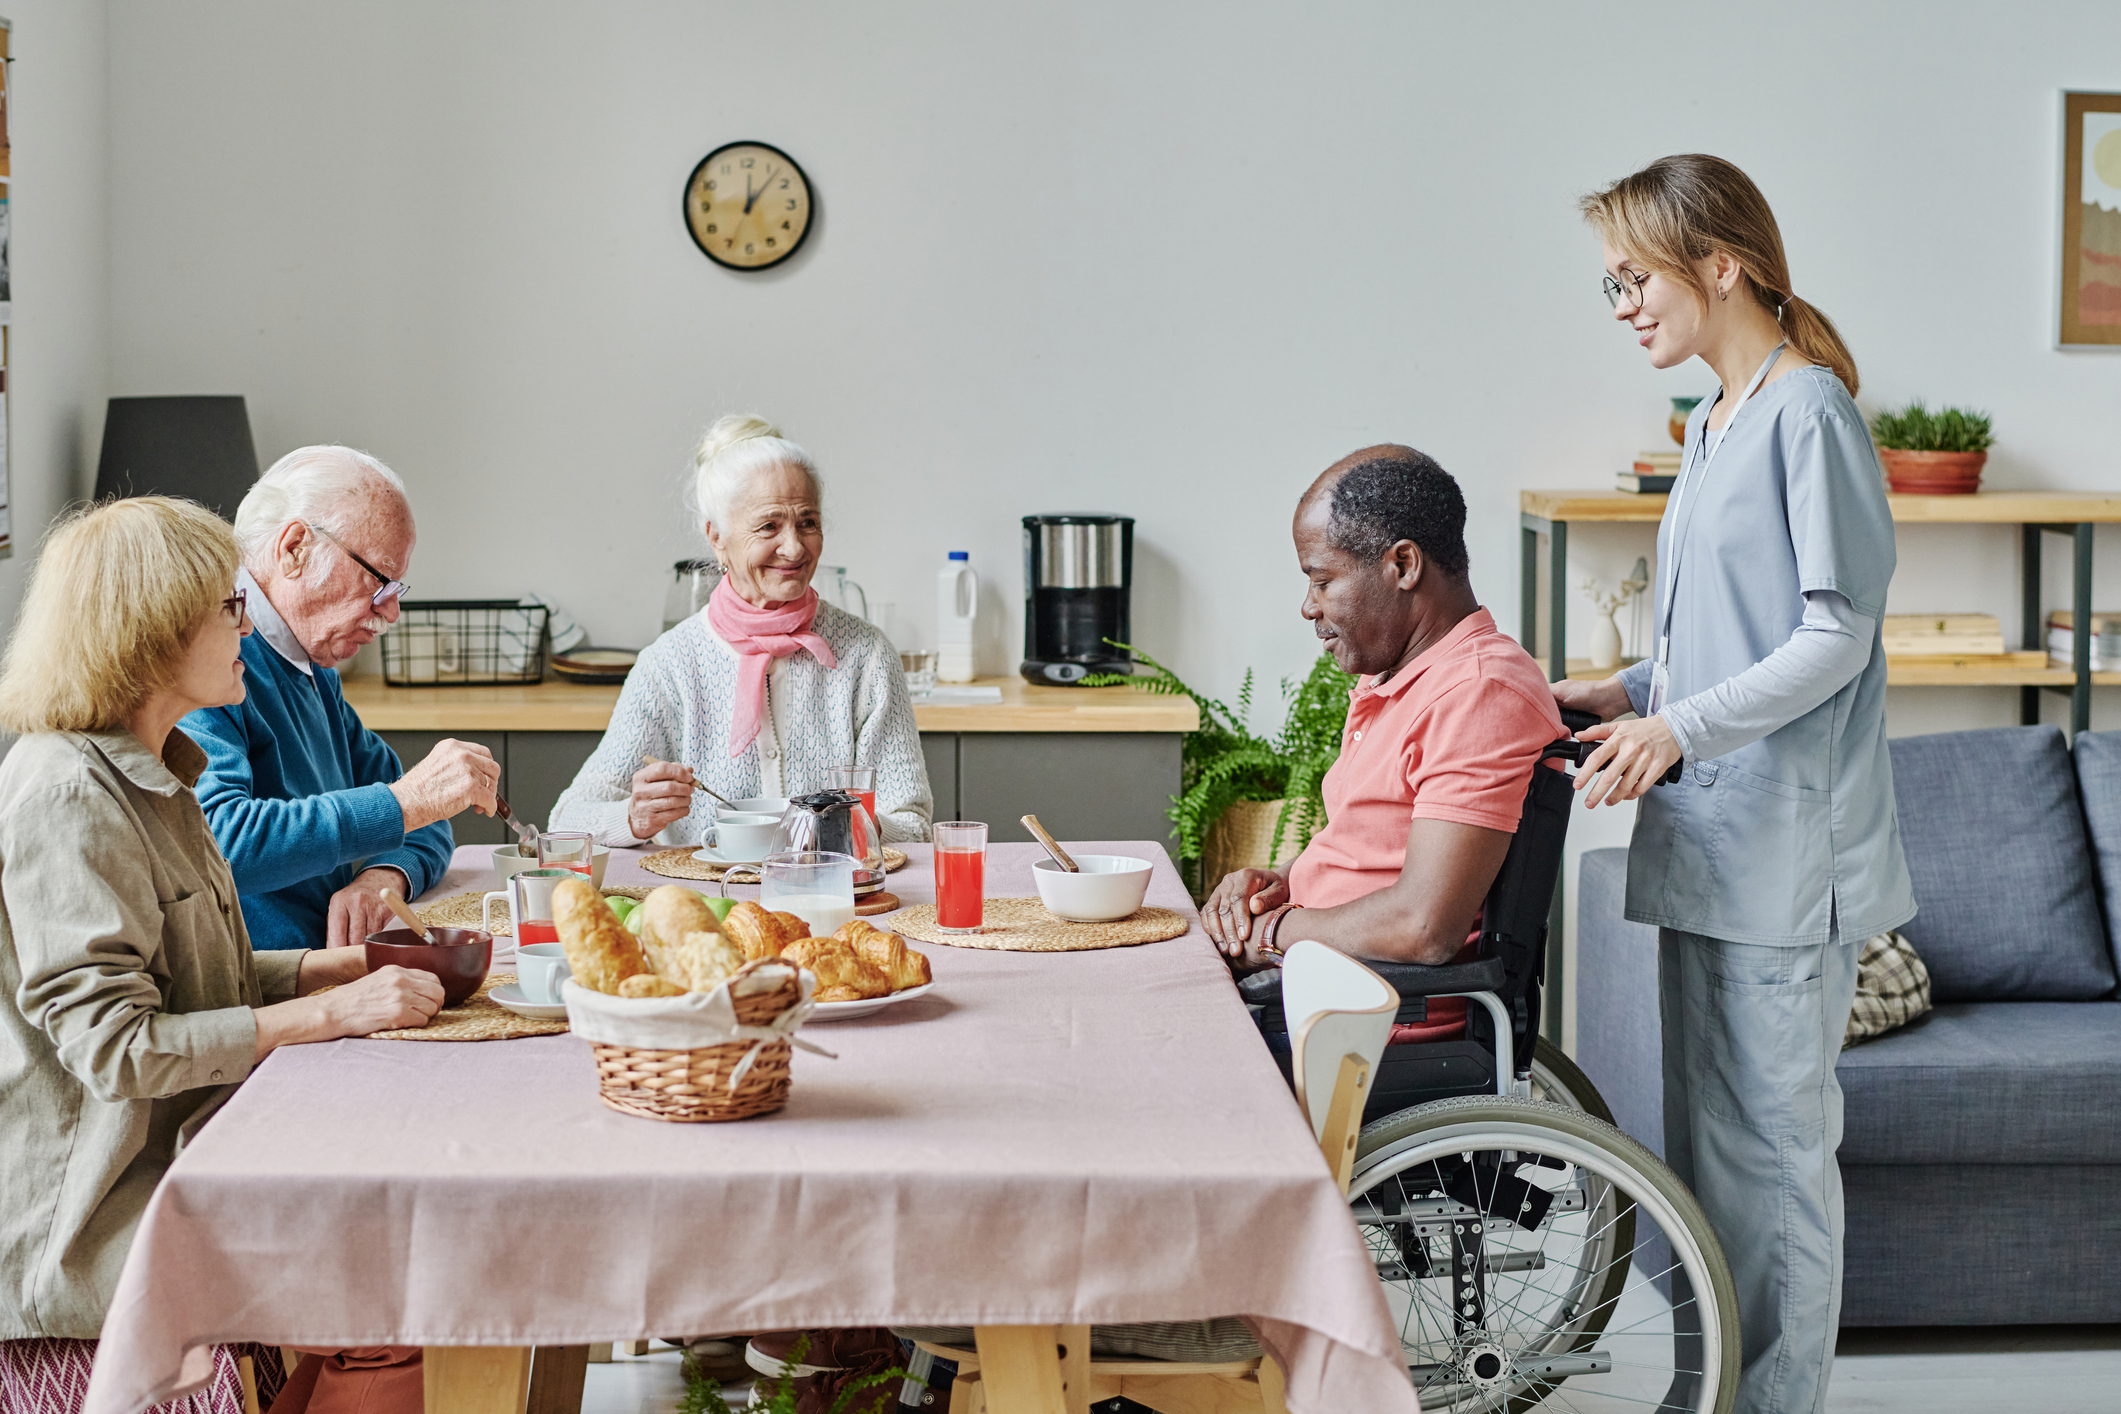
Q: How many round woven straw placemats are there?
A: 4